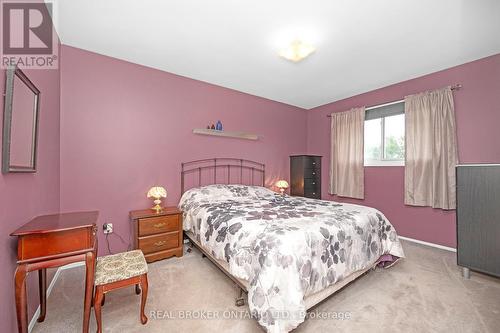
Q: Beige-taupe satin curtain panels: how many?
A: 2